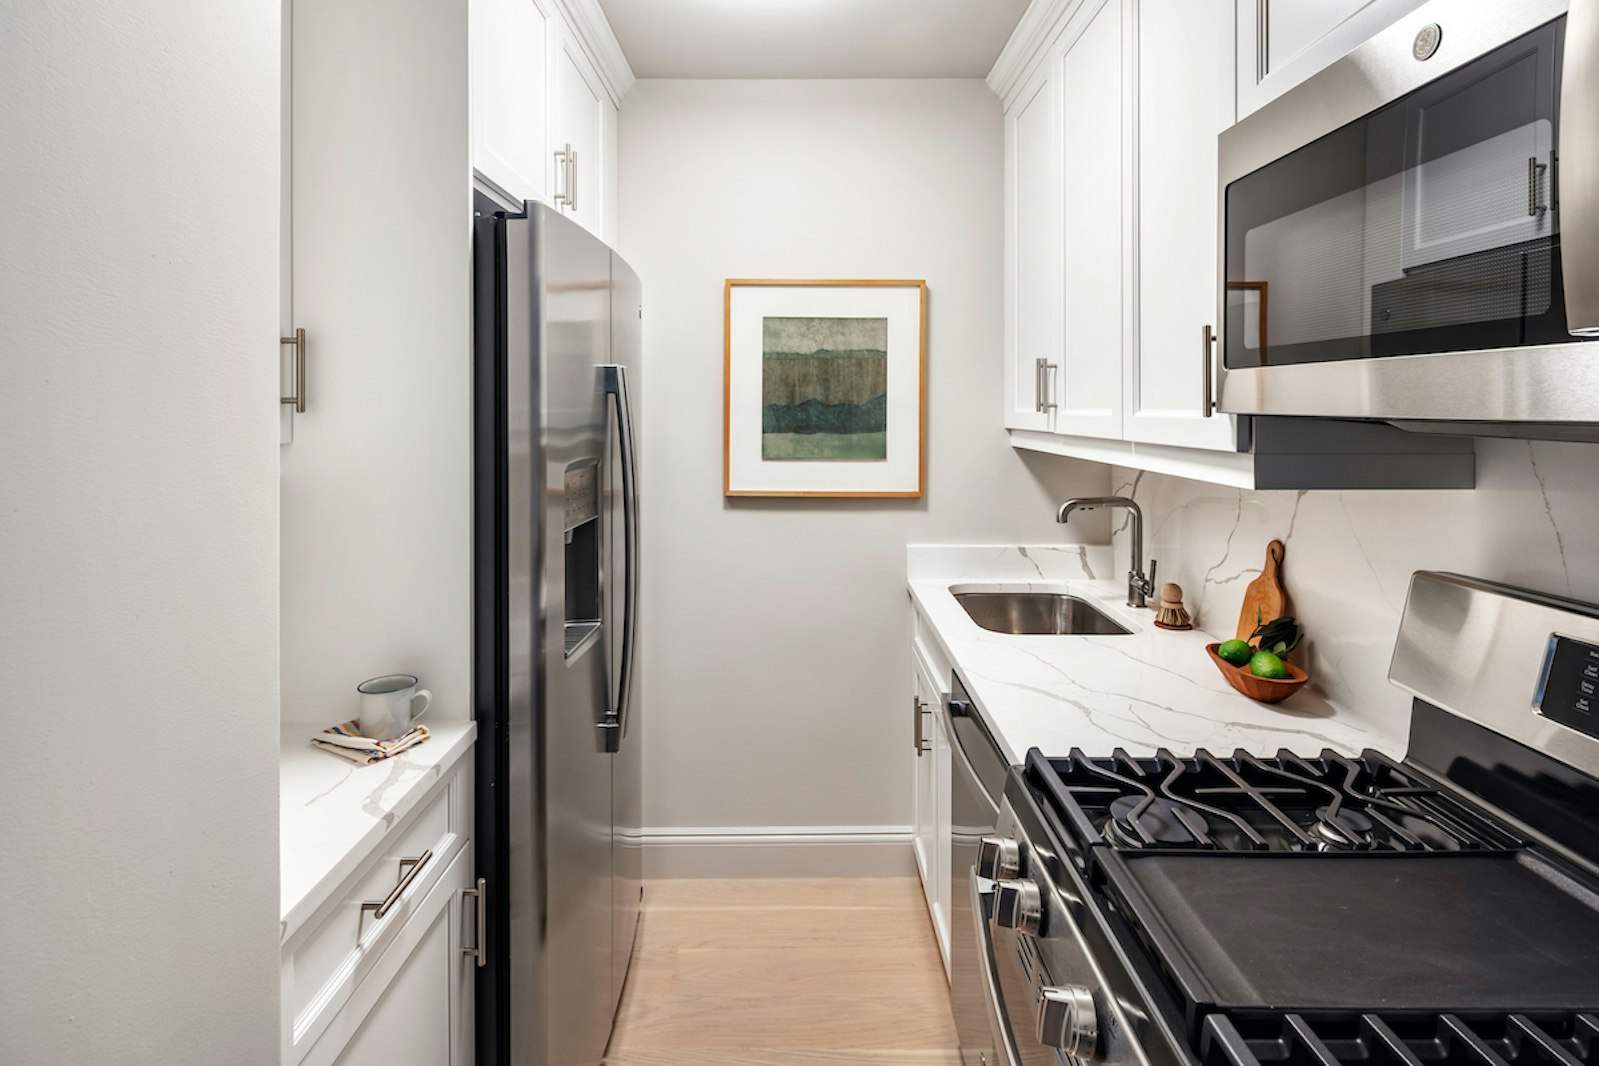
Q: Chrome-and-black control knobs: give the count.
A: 3